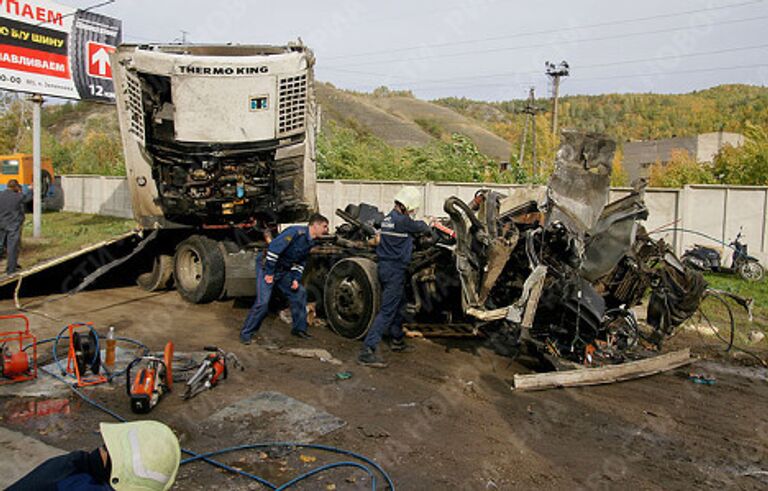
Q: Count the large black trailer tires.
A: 2